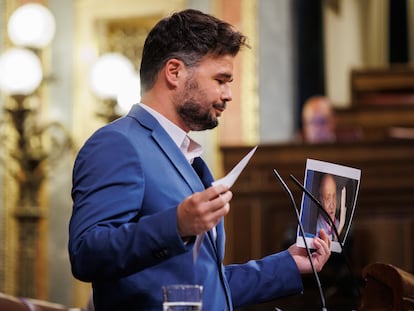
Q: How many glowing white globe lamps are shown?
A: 4